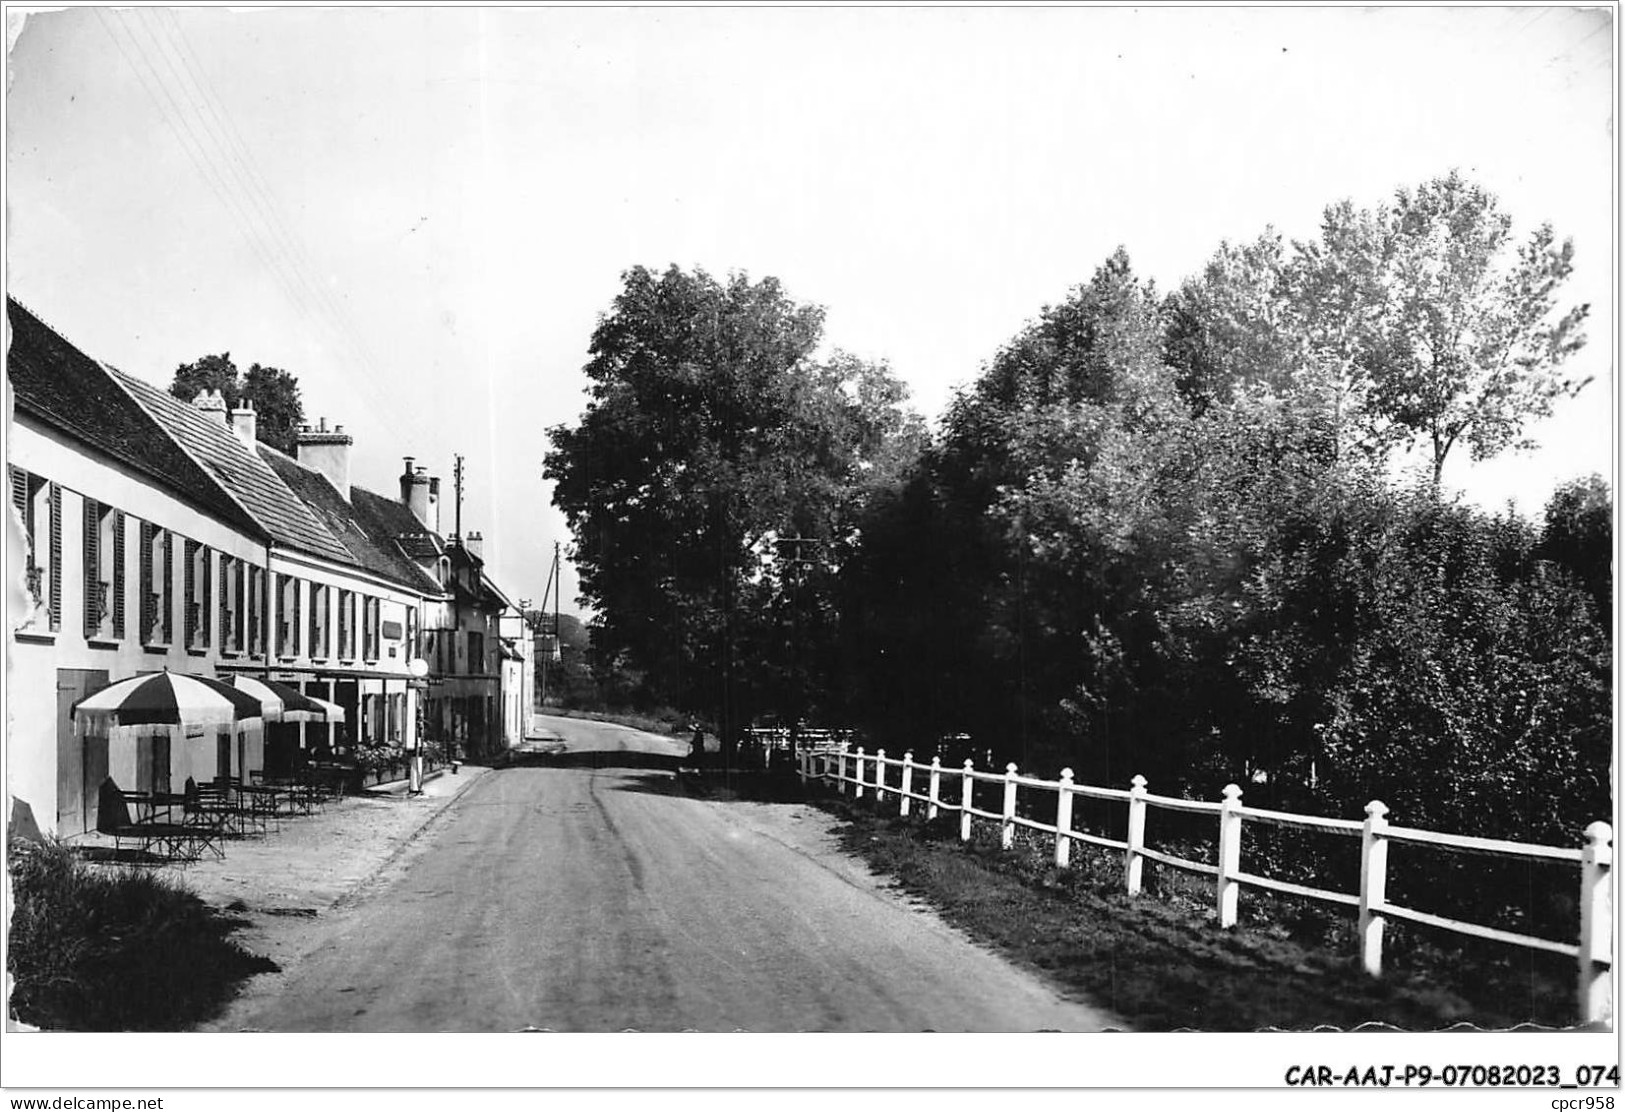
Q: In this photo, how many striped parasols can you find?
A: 3